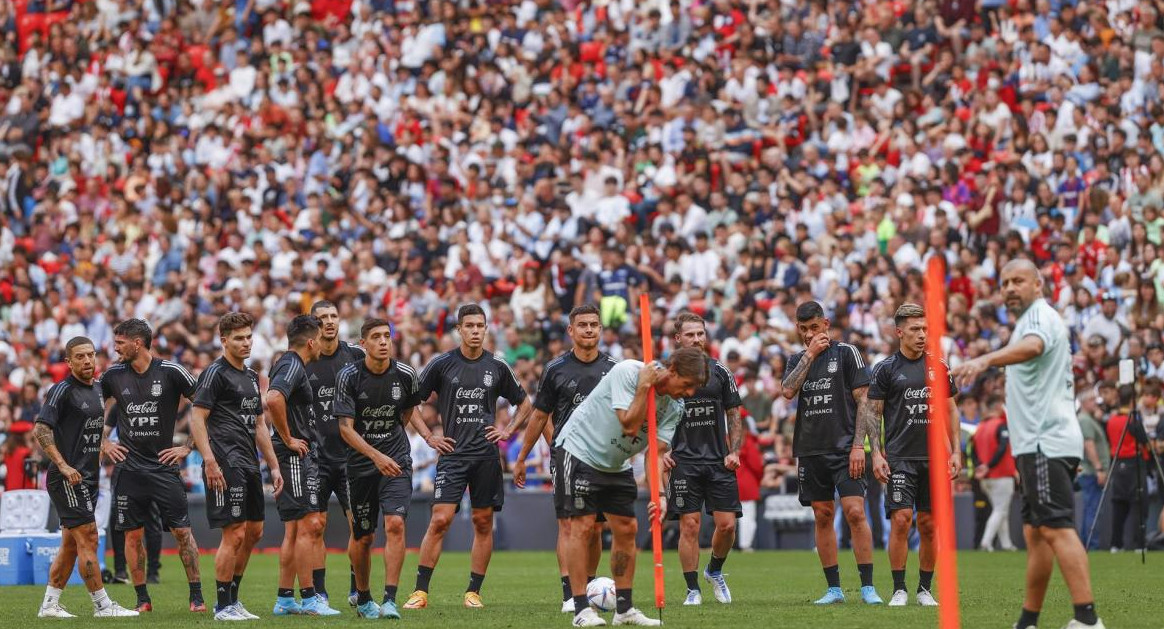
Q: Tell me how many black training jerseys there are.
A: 11